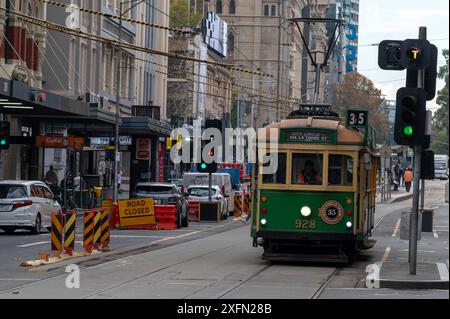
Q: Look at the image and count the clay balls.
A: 0